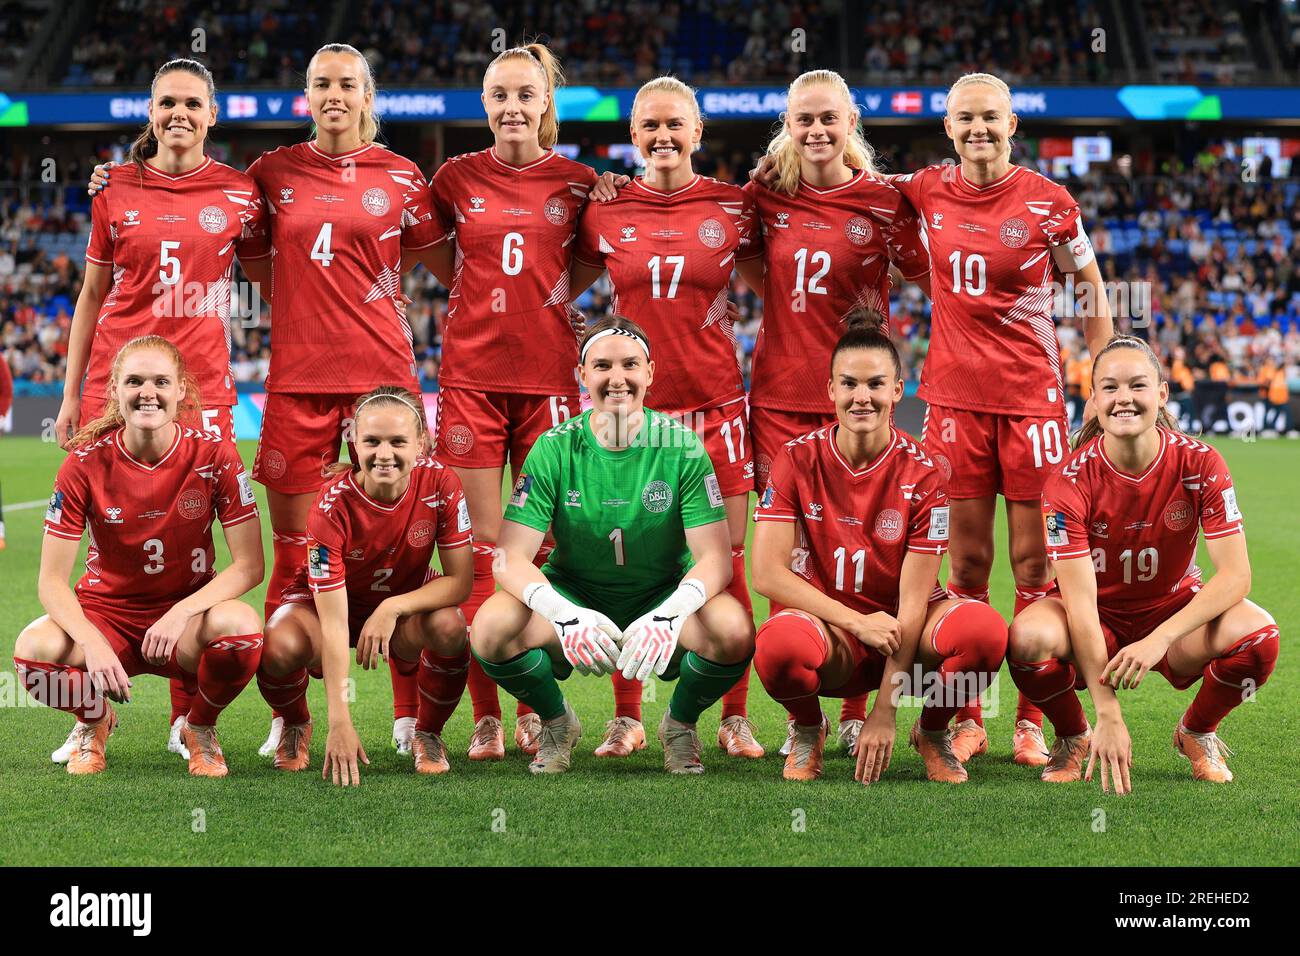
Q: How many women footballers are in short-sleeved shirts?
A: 11